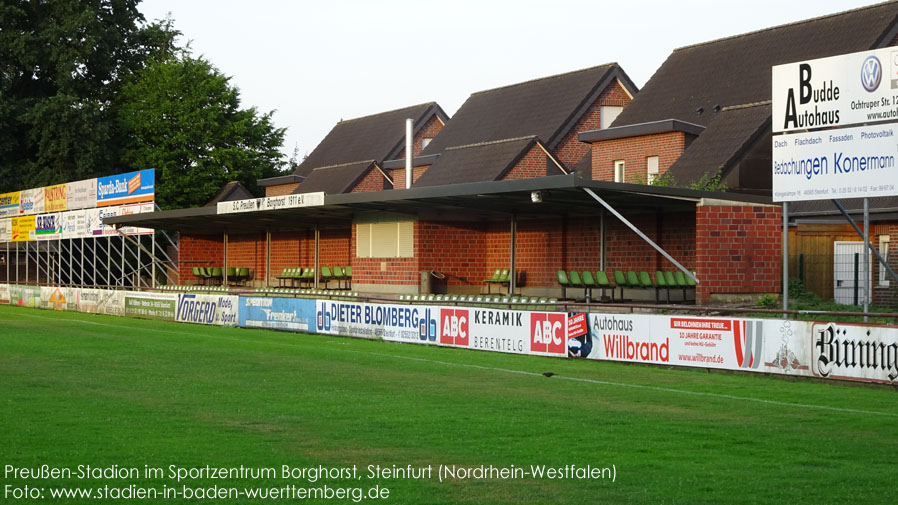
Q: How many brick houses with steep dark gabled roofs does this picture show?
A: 3